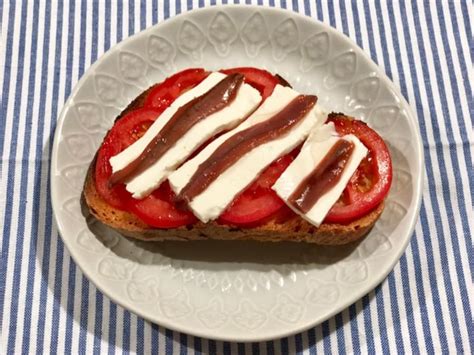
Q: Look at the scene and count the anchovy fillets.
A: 3